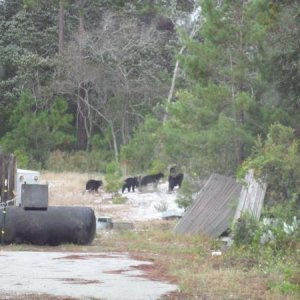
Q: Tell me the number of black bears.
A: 4